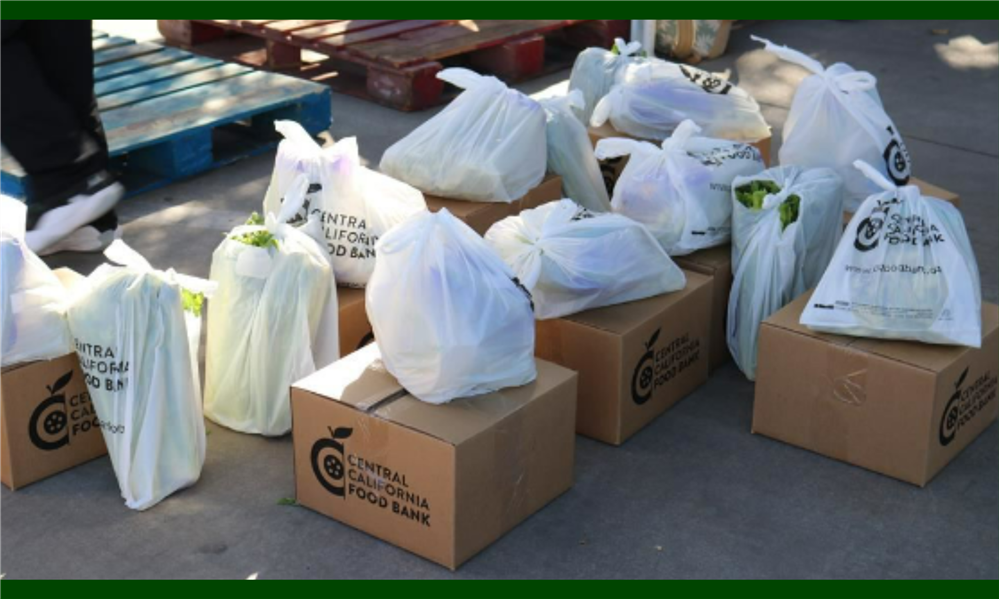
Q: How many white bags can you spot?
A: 14